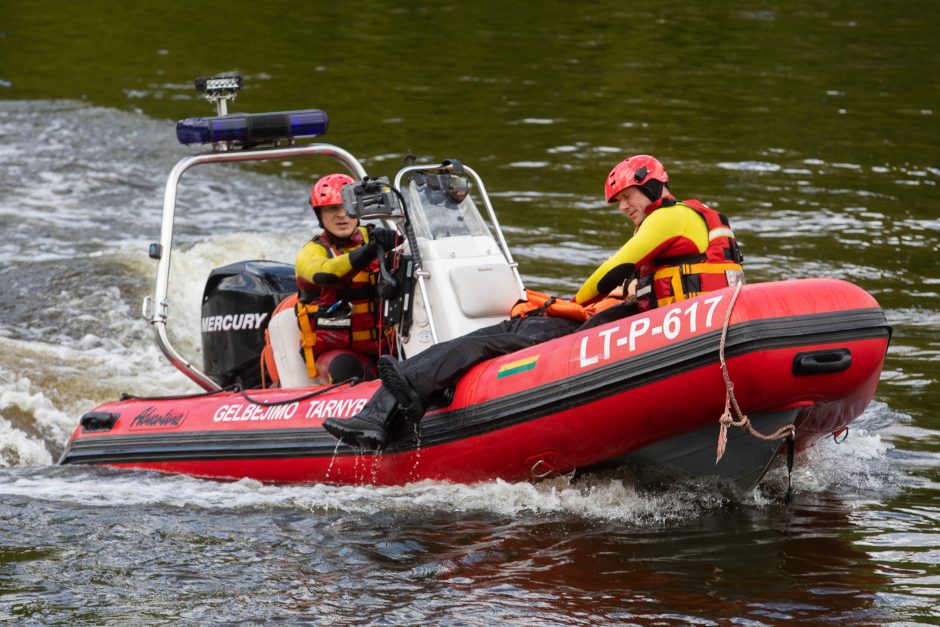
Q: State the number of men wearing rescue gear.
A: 2